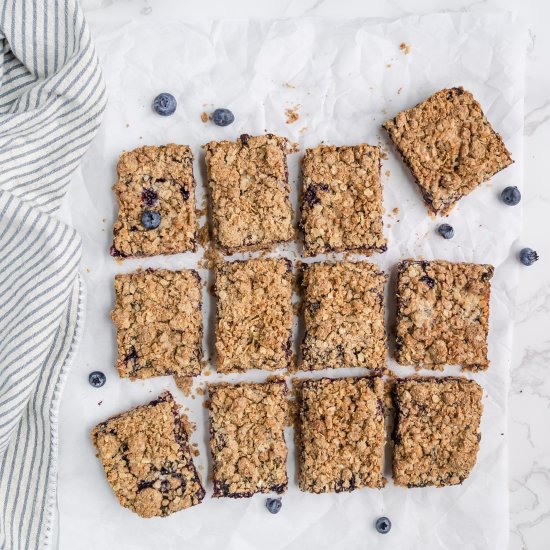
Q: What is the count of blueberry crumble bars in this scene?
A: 12